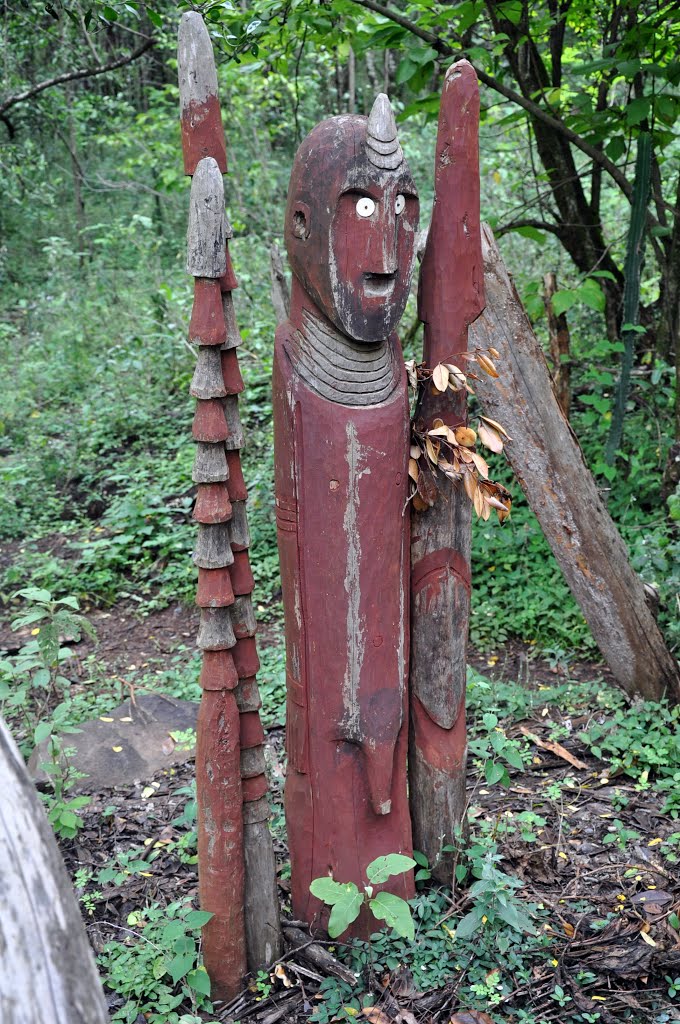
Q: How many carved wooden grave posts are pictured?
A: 4